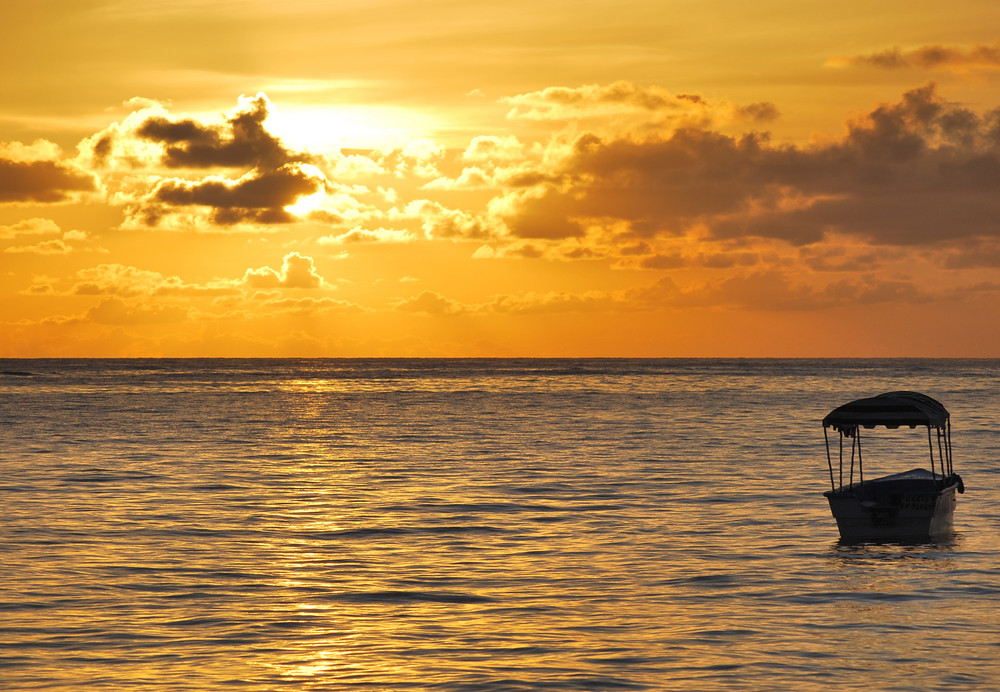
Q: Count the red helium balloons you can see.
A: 0